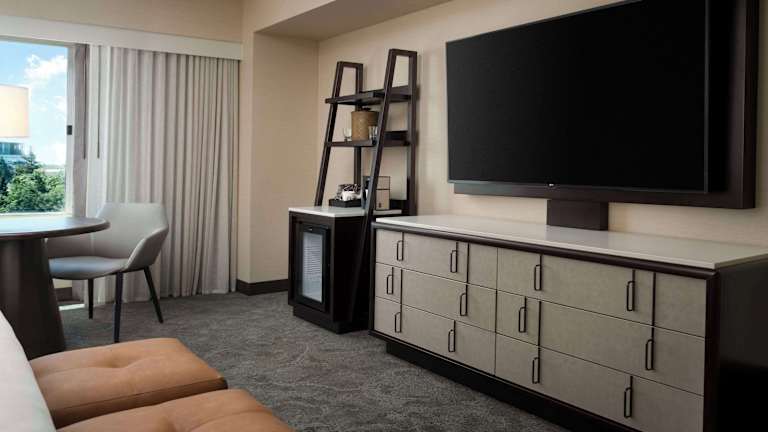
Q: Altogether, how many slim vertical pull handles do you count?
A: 12